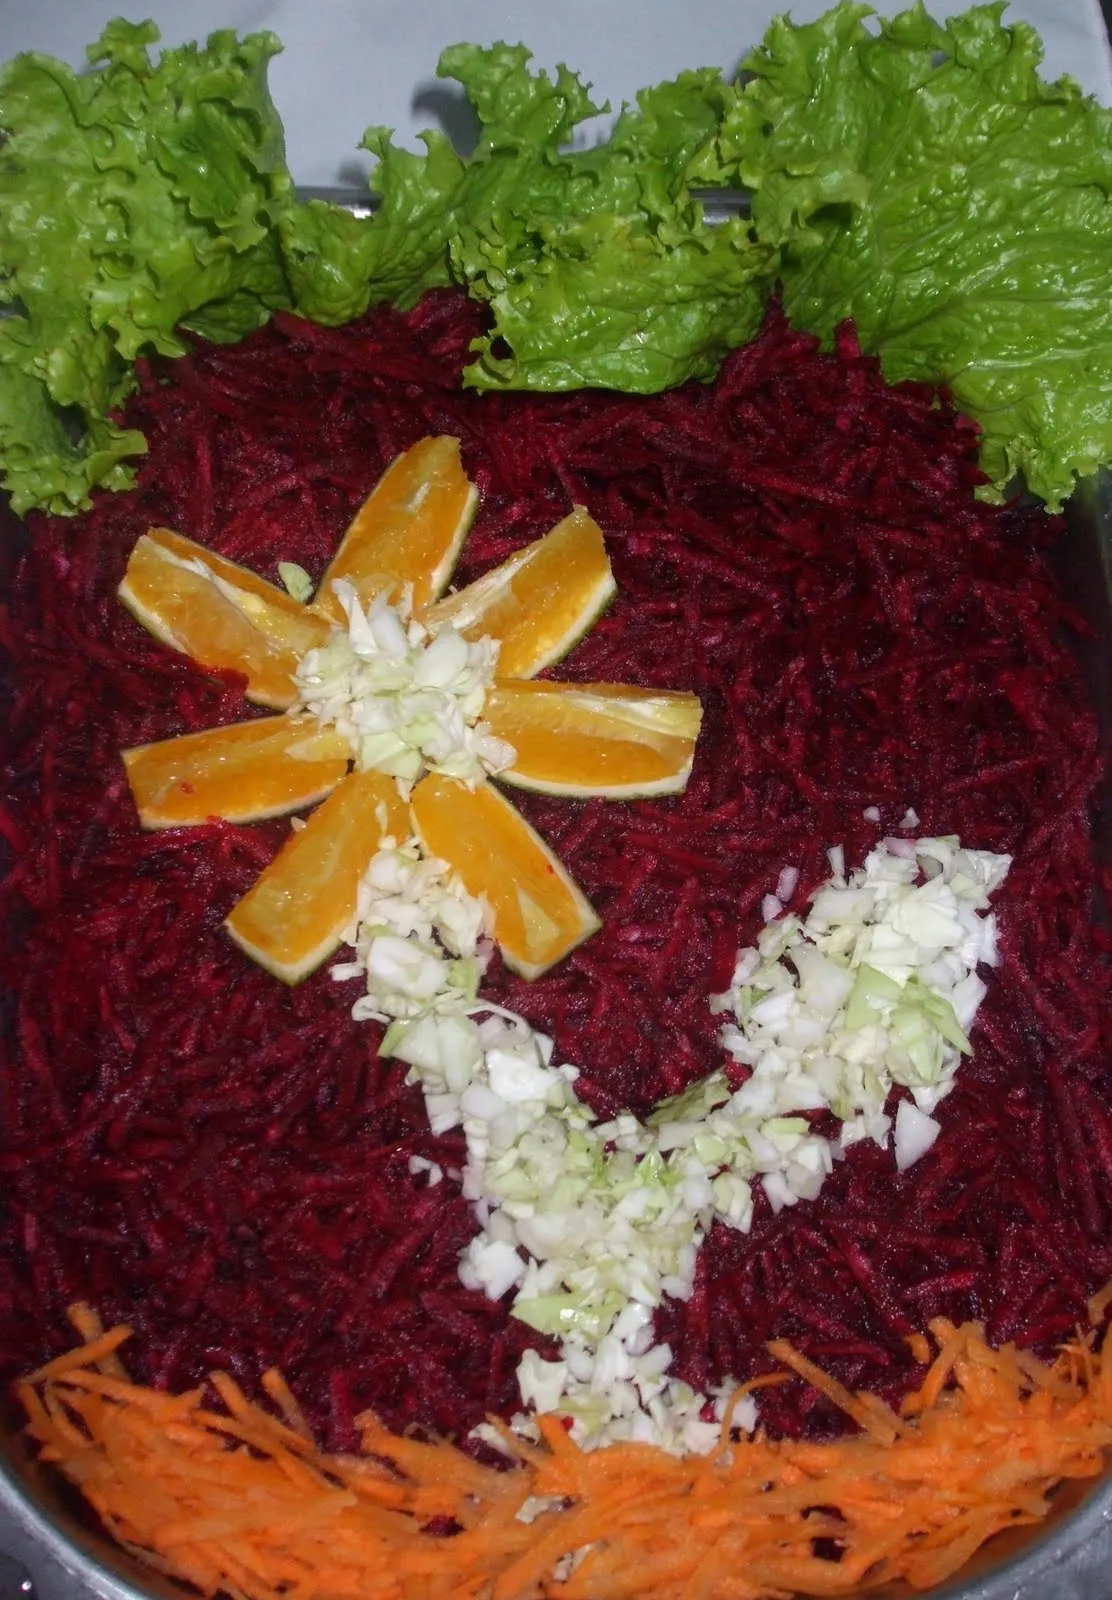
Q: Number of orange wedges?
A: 7